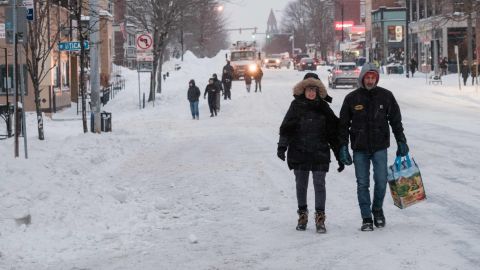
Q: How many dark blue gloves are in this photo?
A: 2